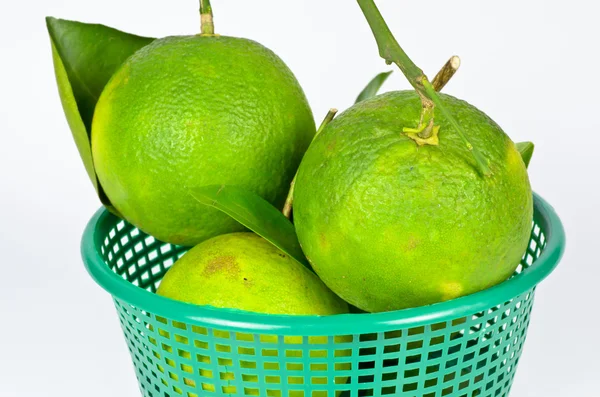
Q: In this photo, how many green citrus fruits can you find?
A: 3